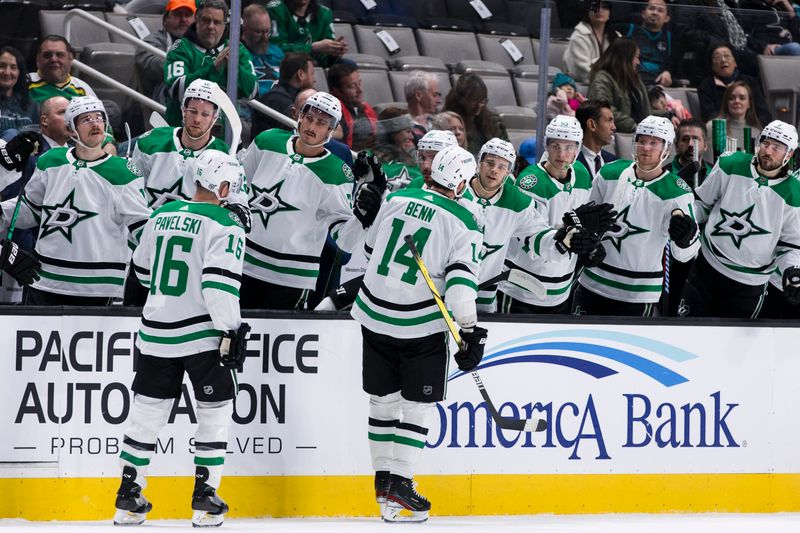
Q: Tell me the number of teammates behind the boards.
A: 8